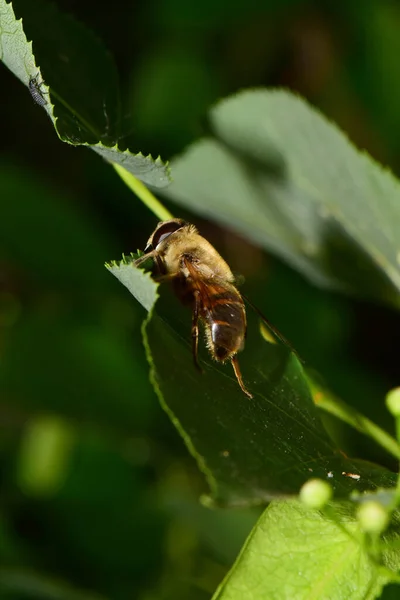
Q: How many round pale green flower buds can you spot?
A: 3